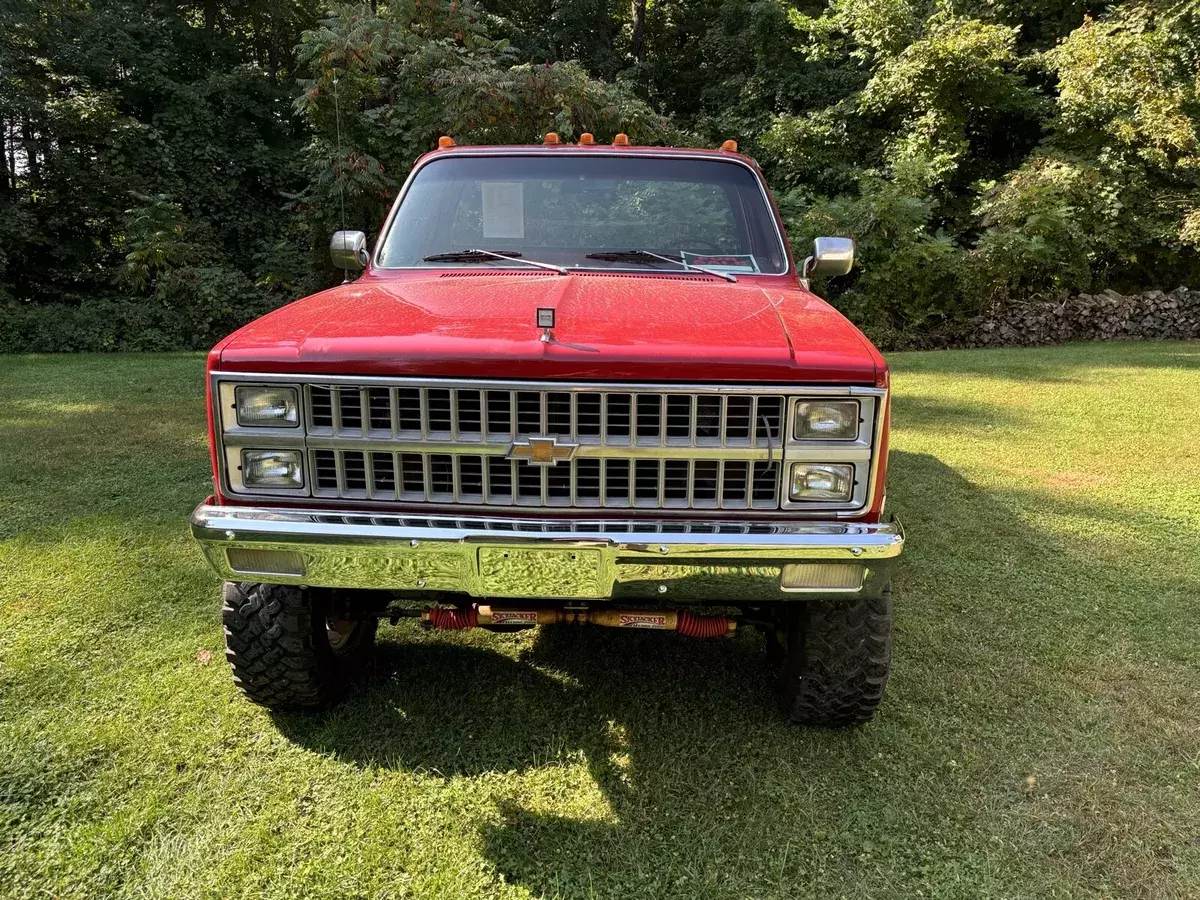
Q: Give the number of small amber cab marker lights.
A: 5